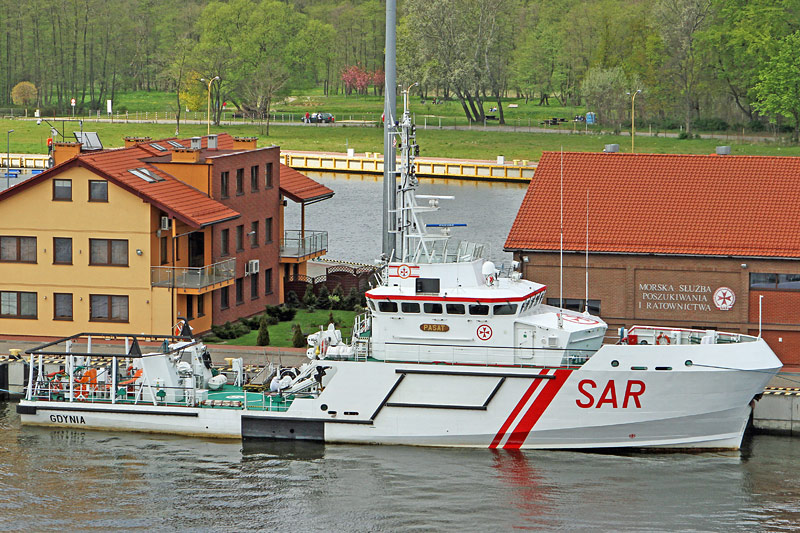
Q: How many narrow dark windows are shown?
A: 12